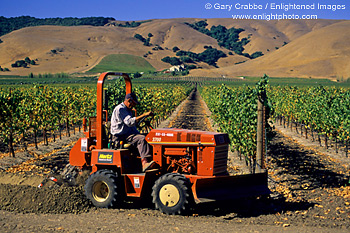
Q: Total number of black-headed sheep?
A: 0